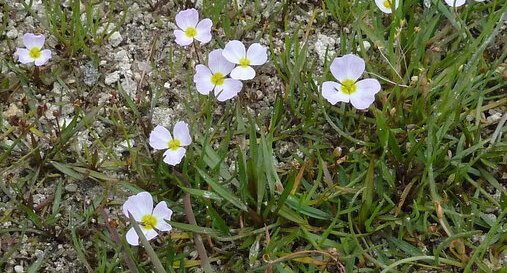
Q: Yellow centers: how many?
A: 8